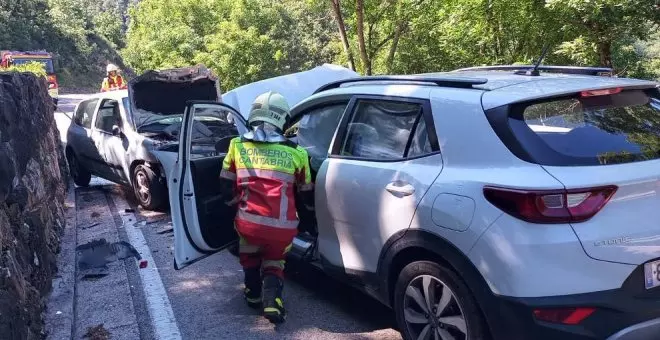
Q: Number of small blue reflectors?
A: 0